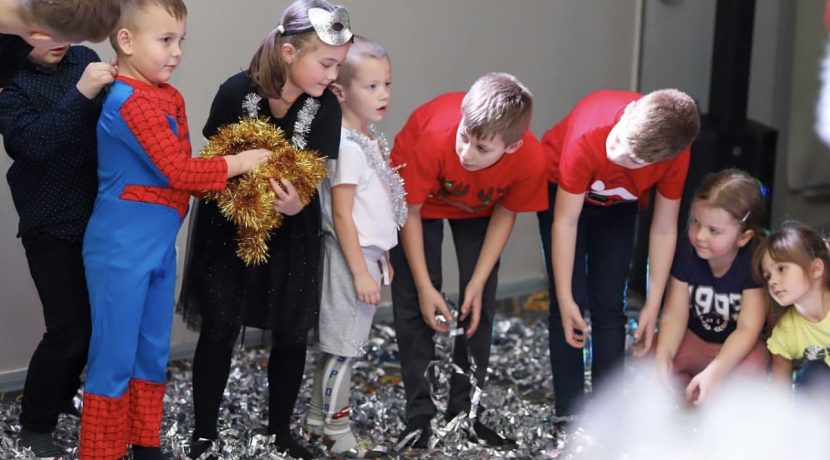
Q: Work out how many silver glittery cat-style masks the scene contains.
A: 1